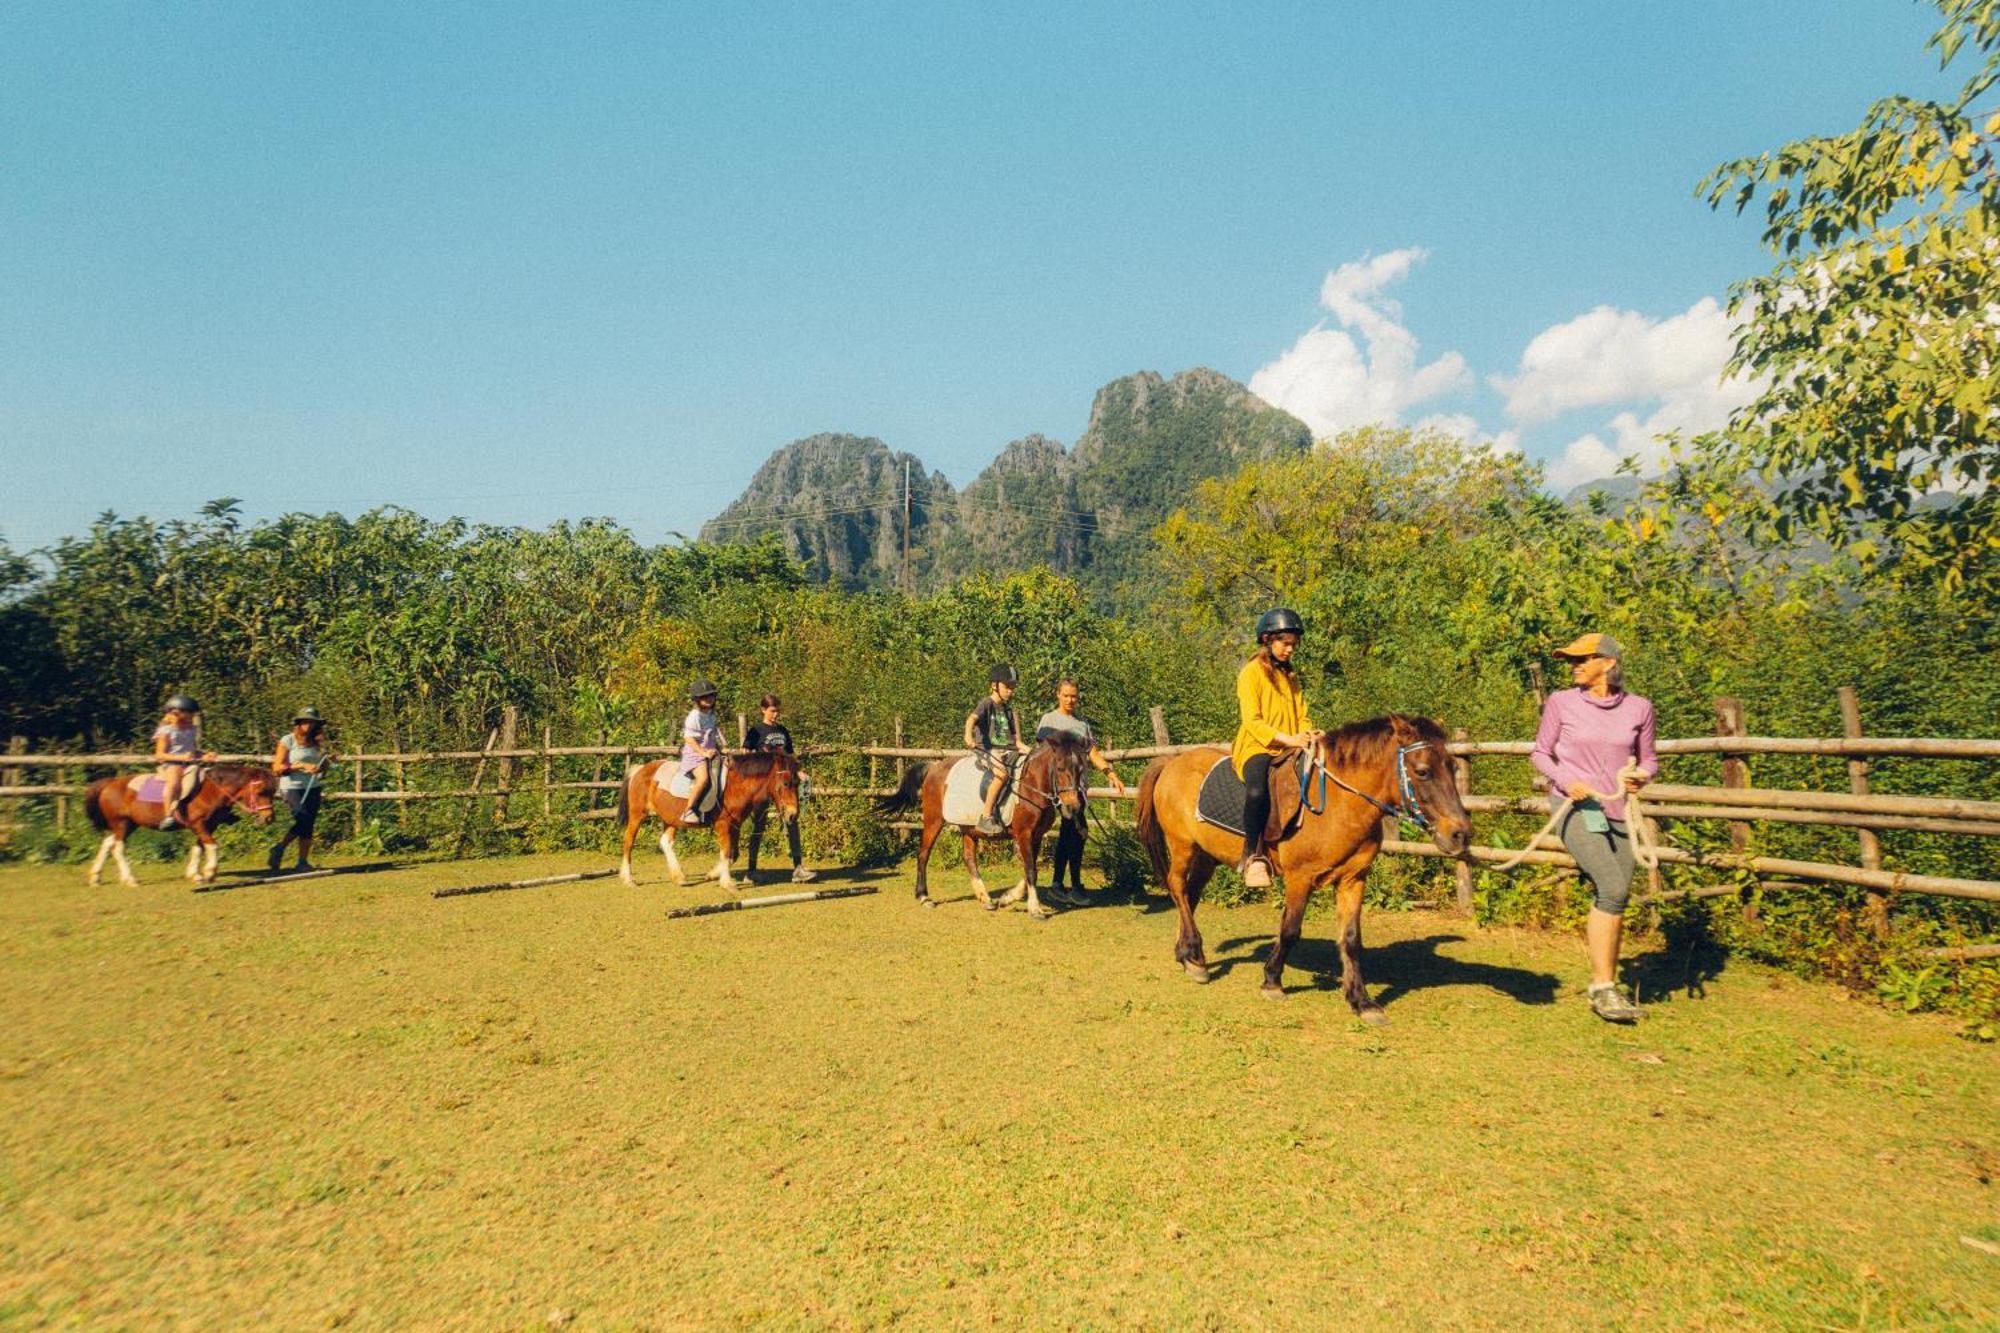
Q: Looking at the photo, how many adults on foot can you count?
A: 4